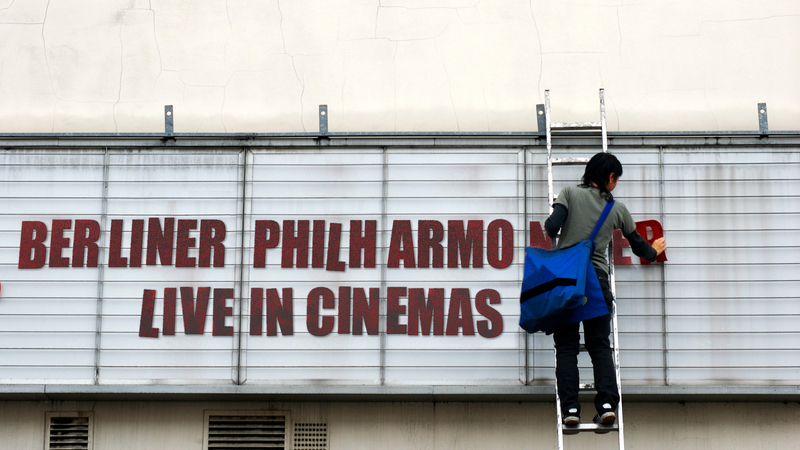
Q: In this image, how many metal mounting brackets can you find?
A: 4